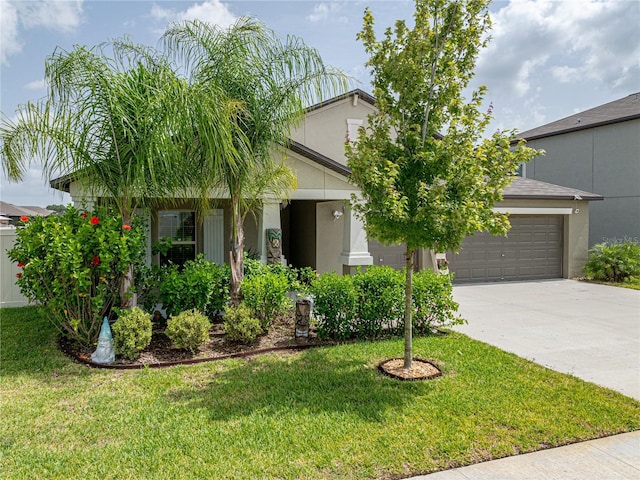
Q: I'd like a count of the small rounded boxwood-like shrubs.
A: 3